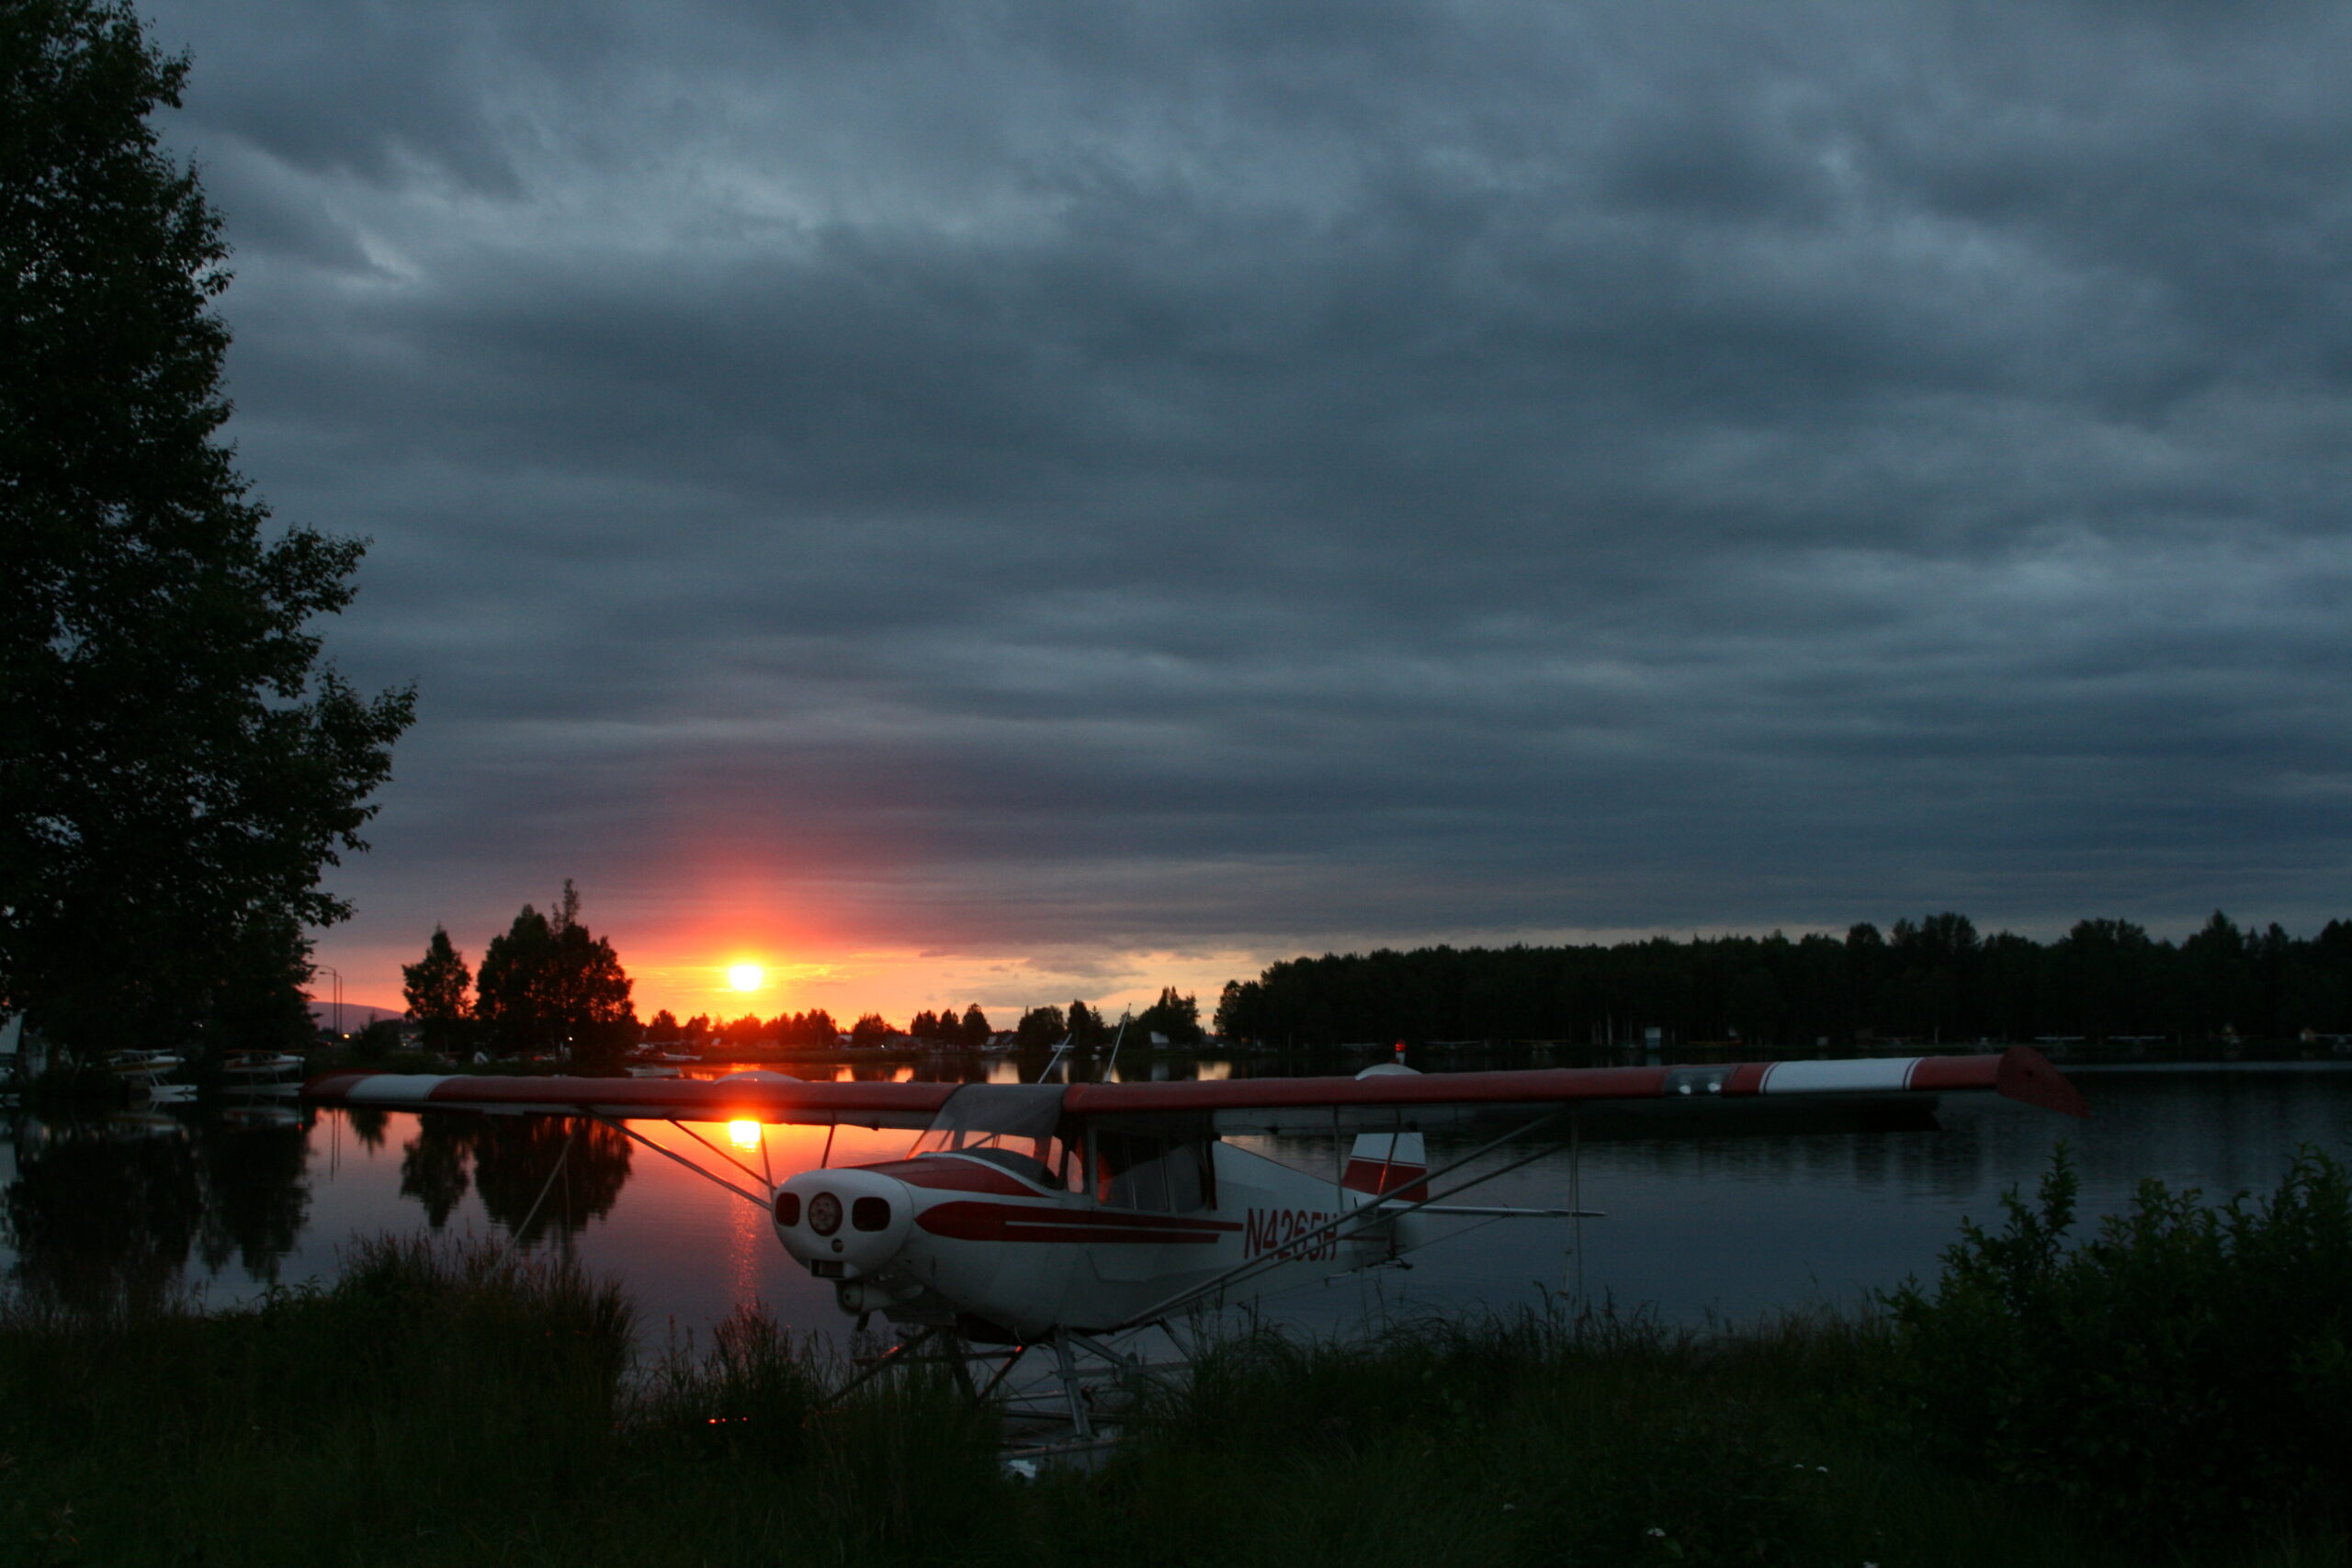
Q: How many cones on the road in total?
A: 0